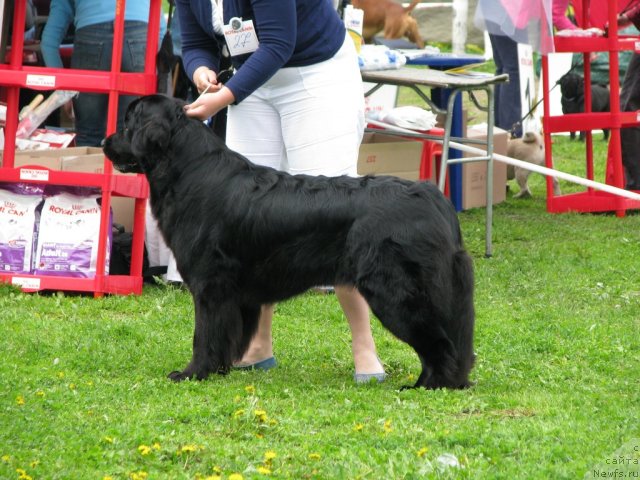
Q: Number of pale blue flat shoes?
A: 2